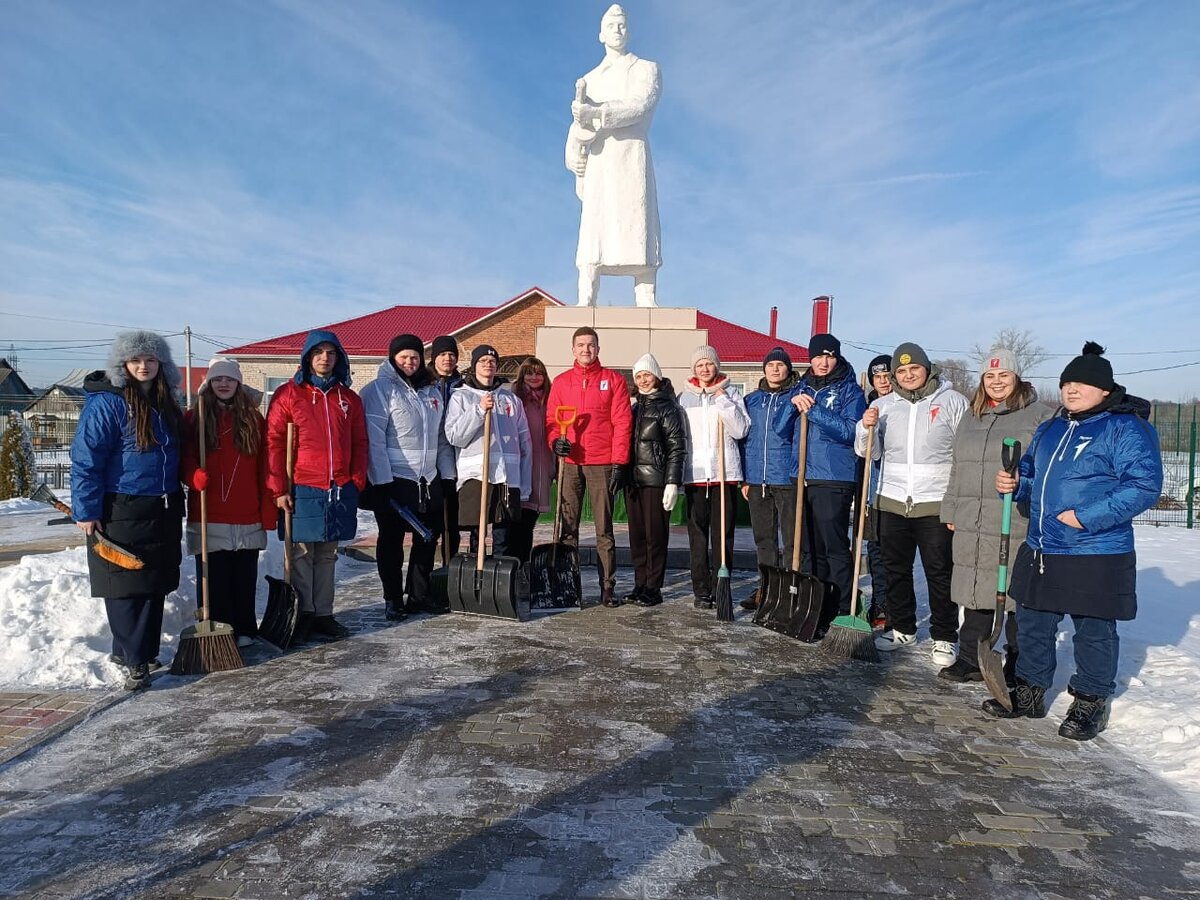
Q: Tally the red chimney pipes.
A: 2